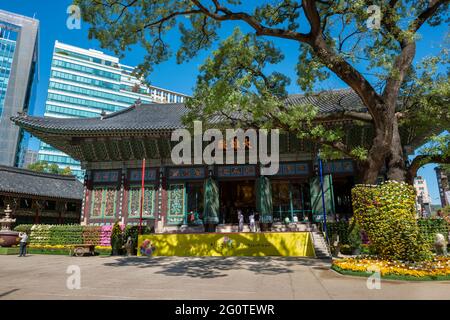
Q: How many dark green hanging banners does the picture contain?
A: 3